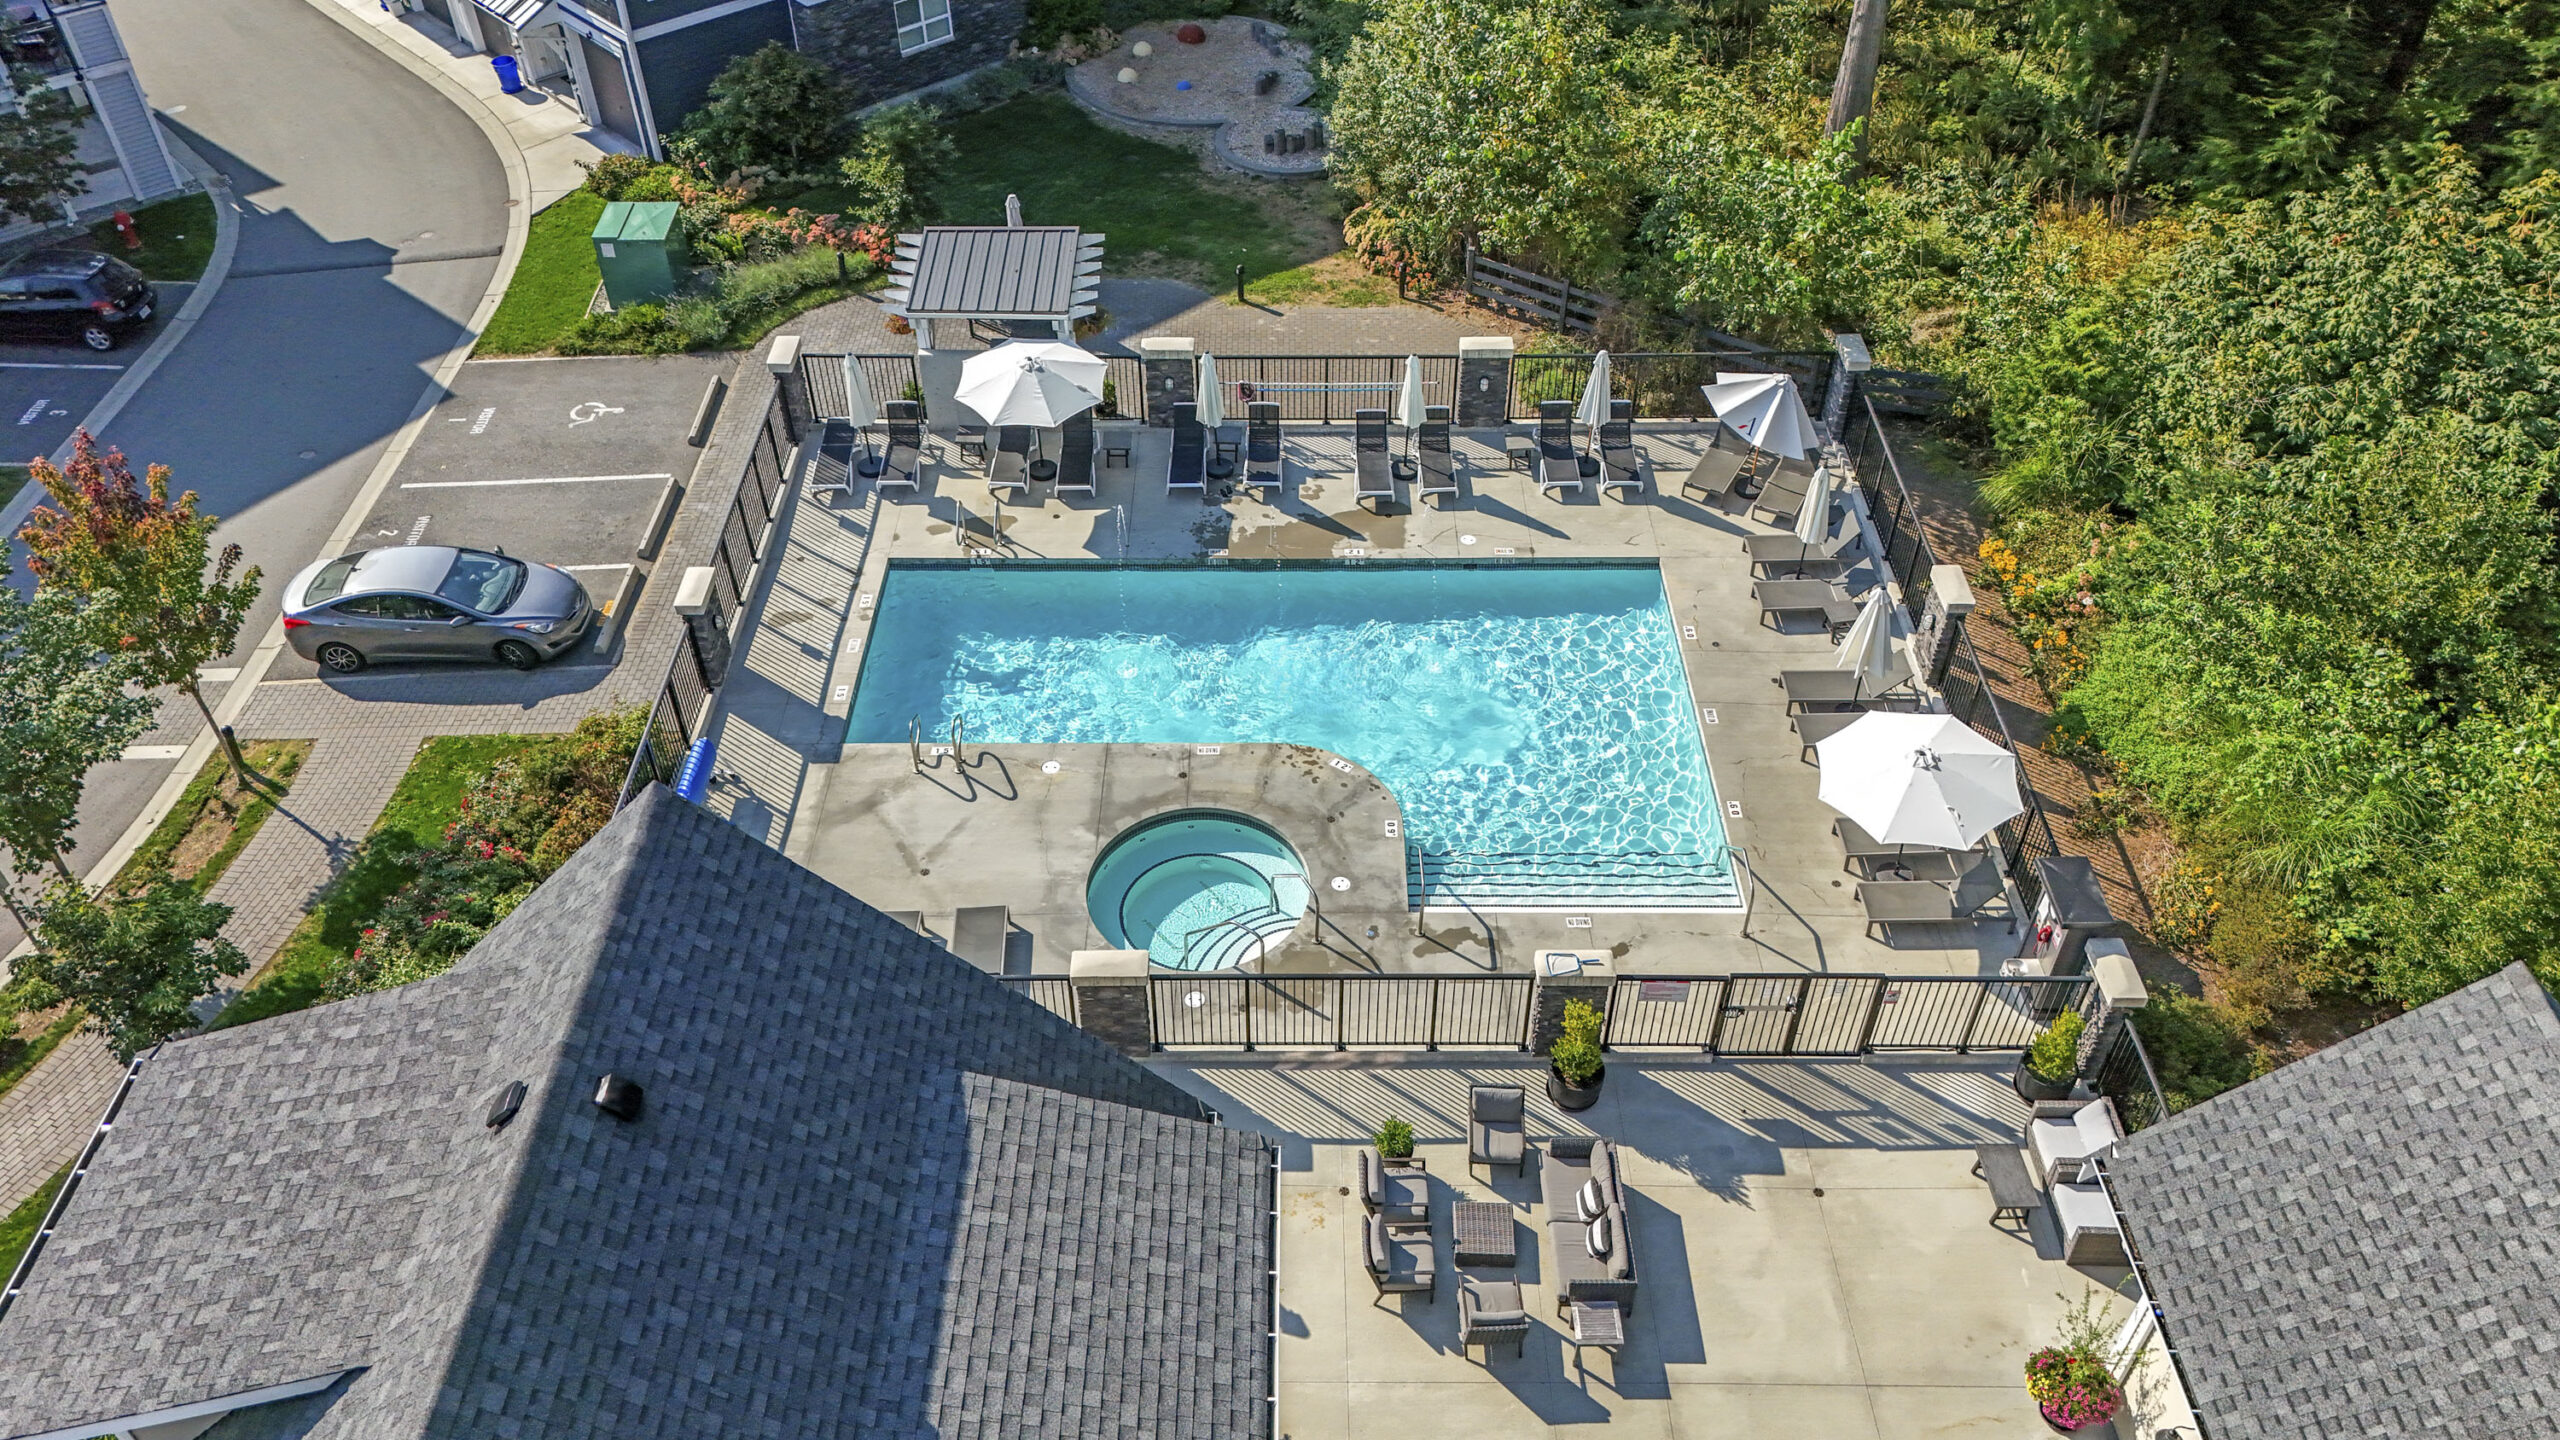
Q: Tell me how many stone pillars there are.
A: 9